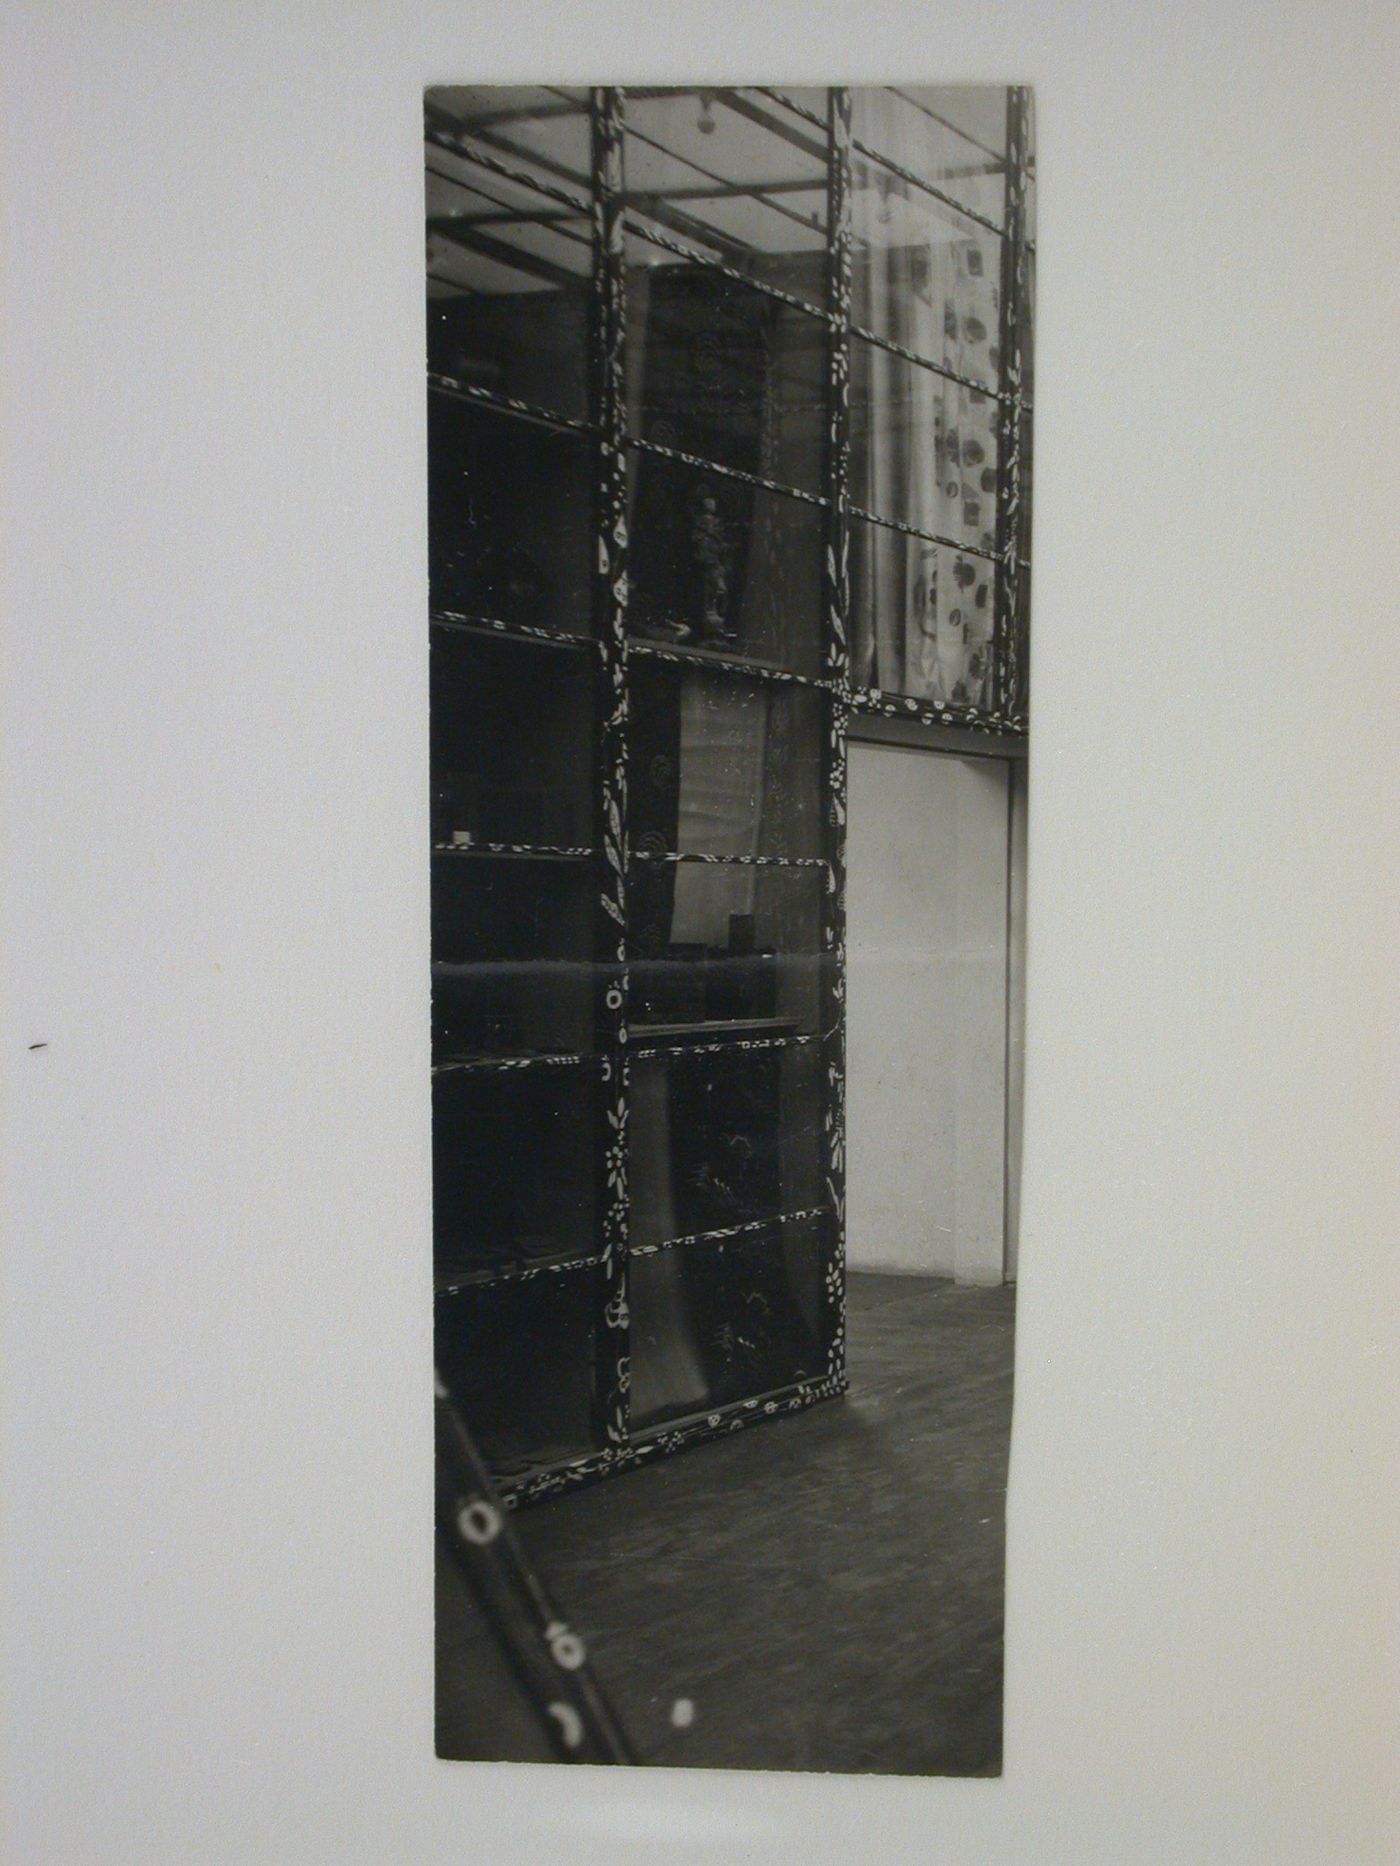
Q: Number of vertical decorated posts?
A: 3